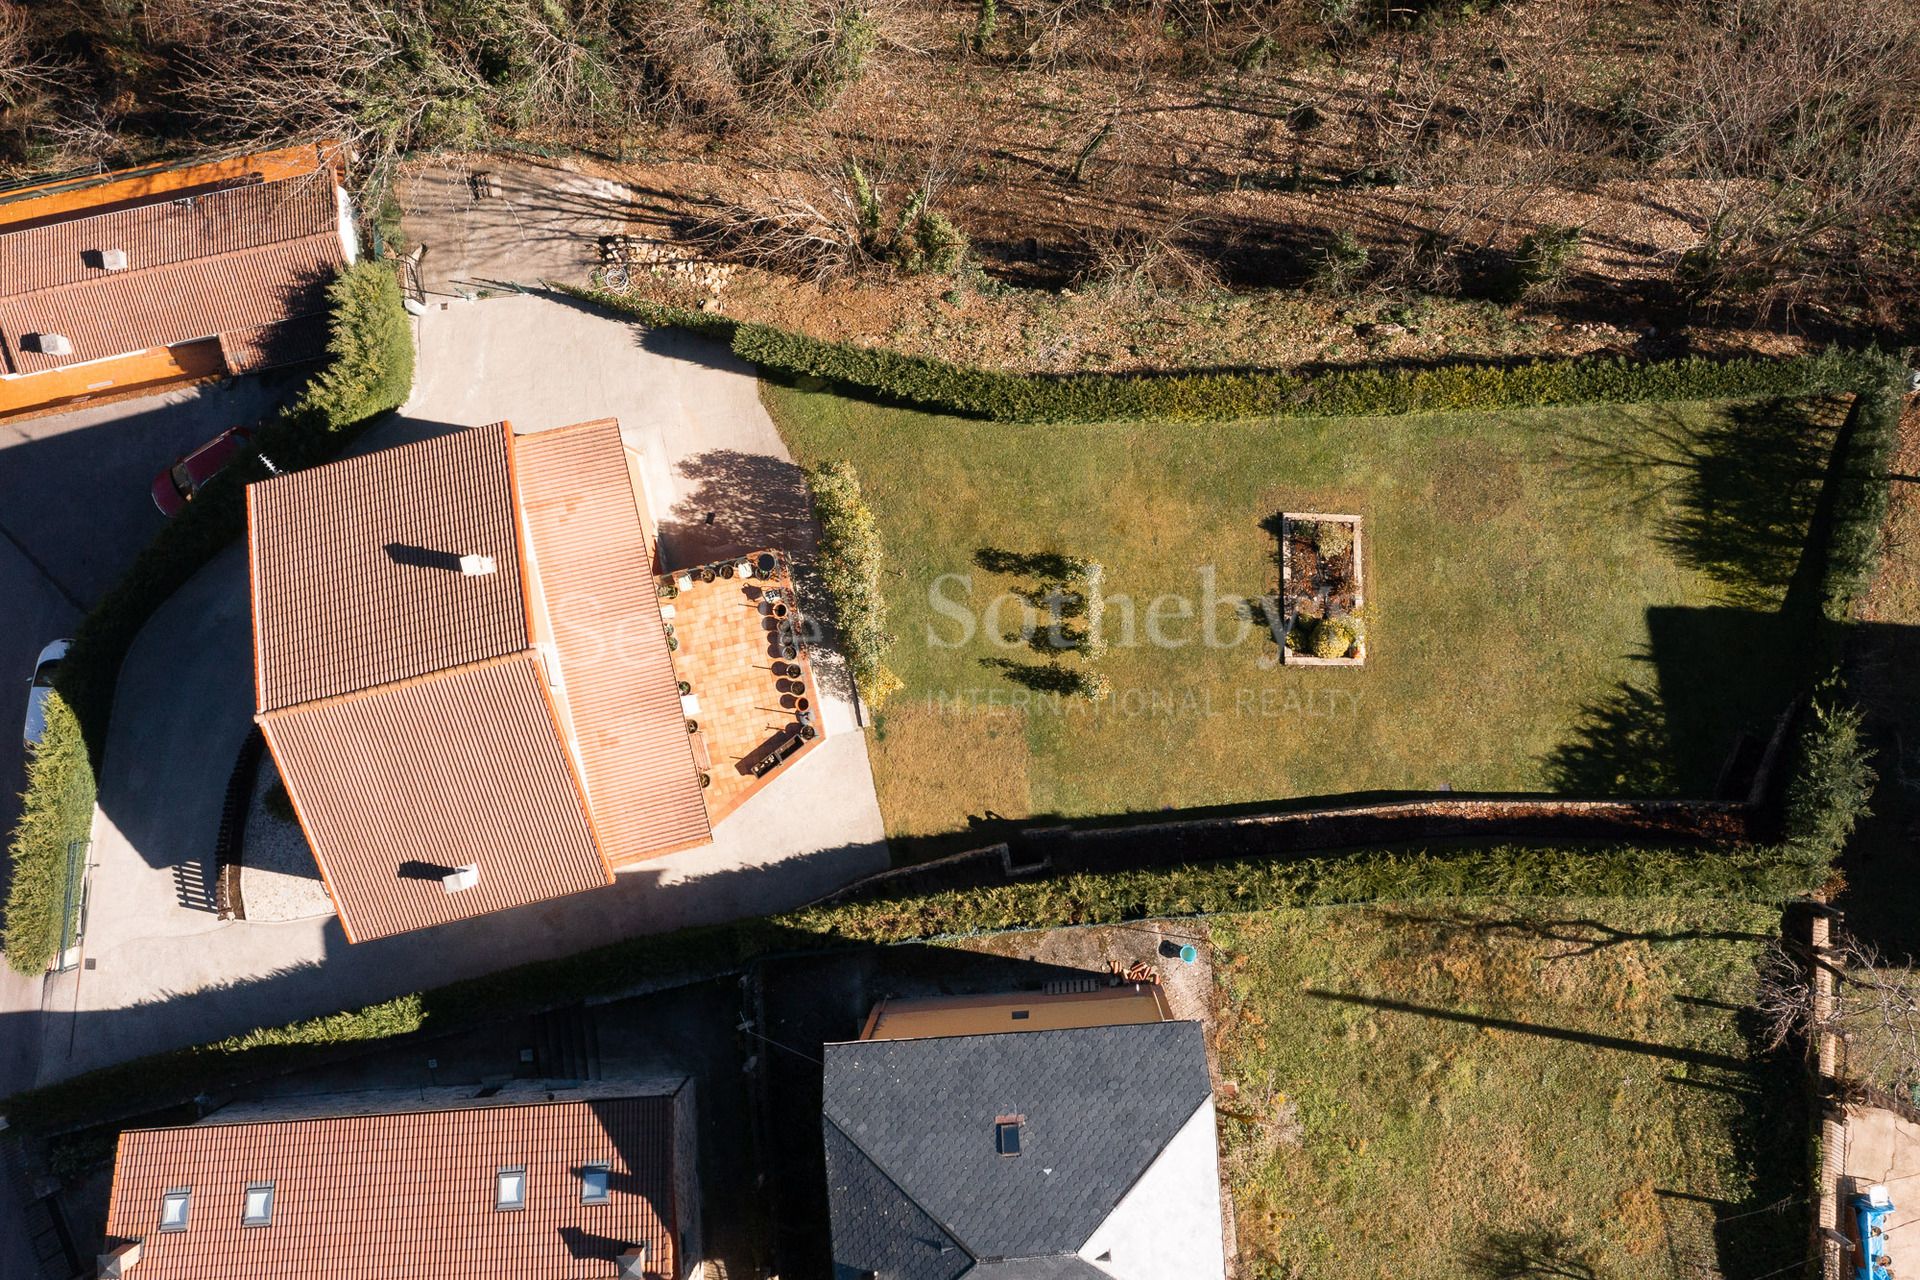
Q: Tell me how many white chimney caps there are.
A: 4